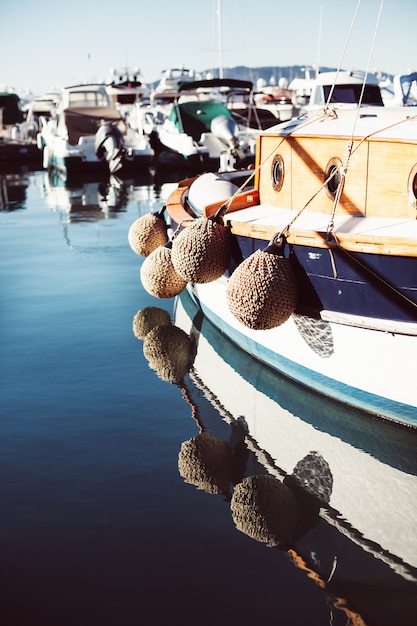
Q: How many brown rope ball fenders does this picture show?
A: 4